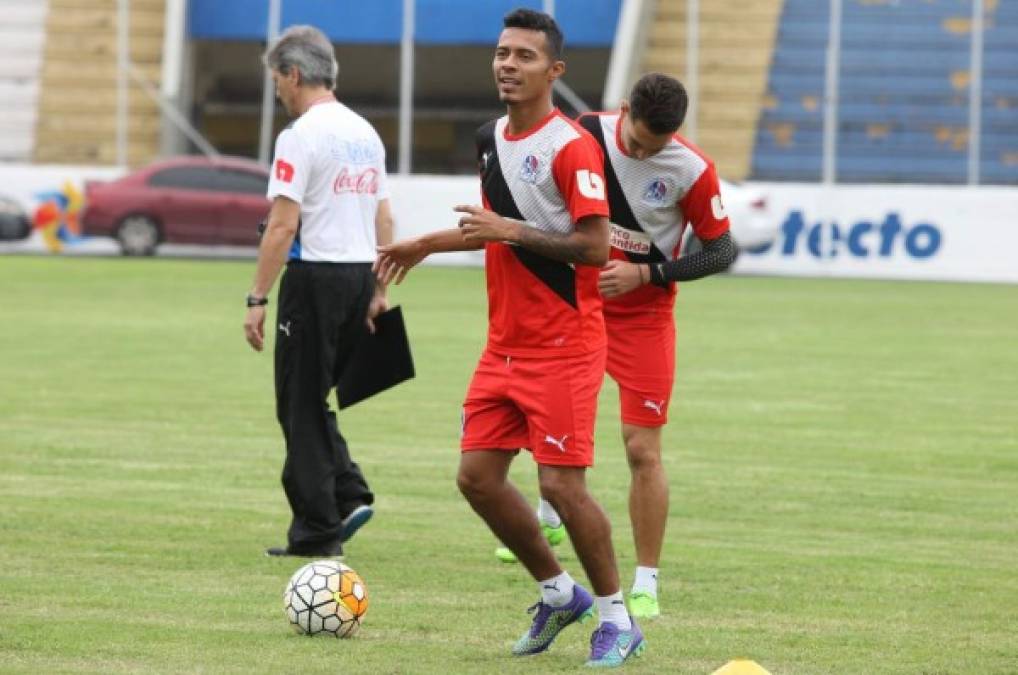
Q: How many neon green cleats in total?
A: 2